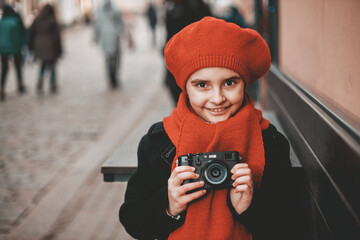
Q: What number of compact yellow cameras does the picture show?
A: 0